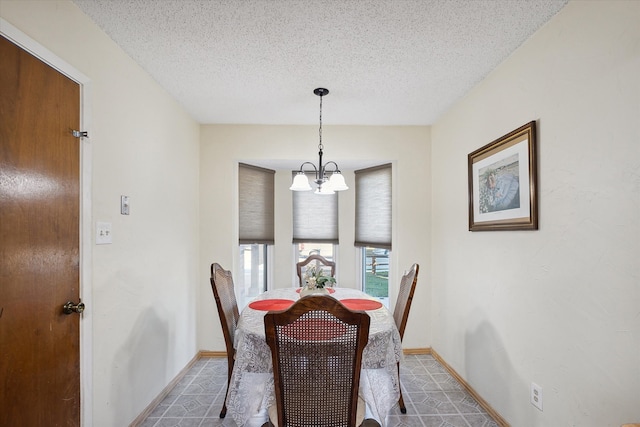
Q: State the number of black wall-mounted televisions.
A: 0